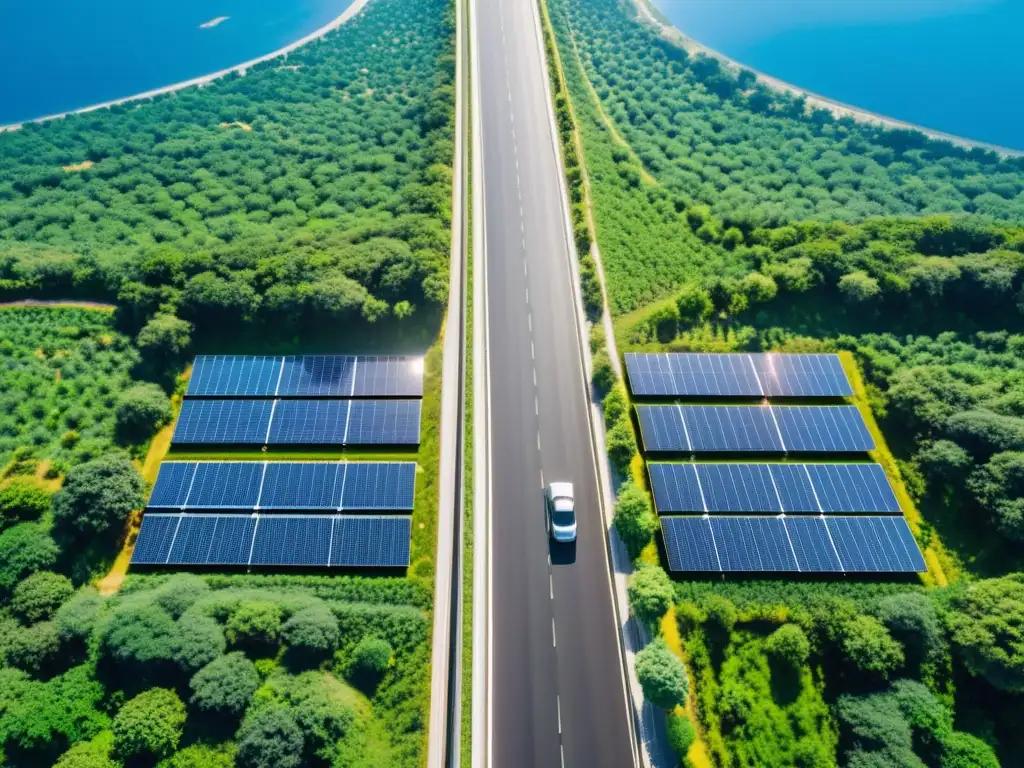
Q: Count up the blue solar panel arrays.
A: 8